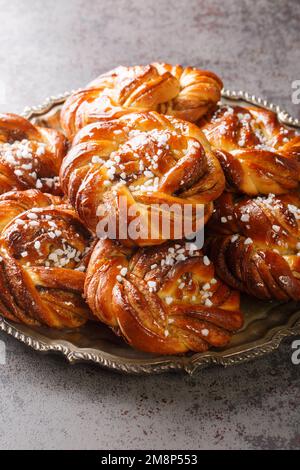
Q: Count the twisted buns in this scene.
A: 7